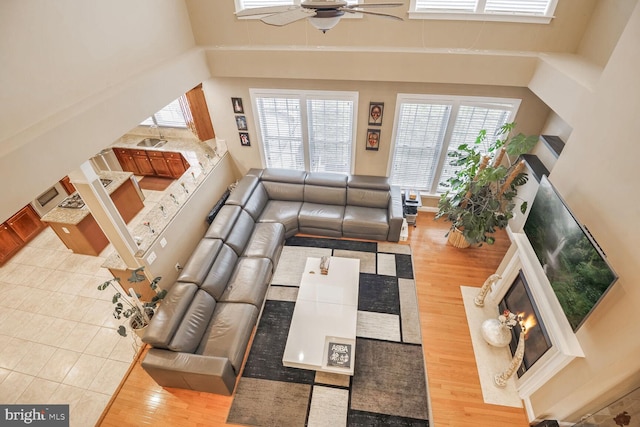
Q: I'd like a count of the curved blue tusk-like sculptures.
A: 0